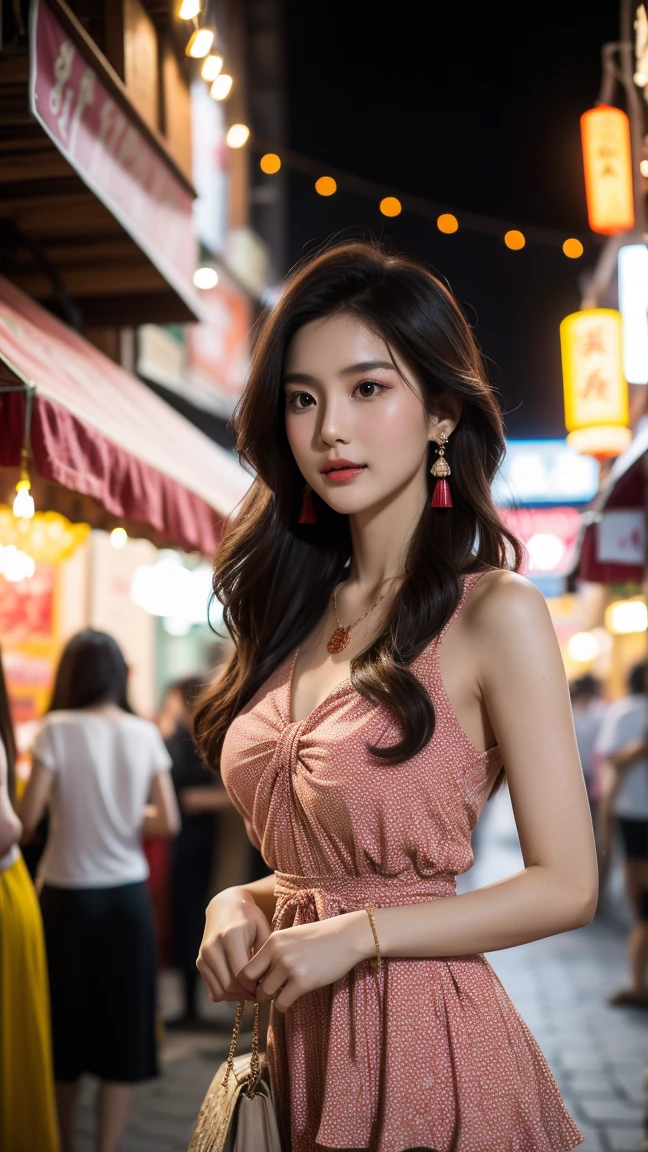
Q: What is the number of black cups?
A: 0